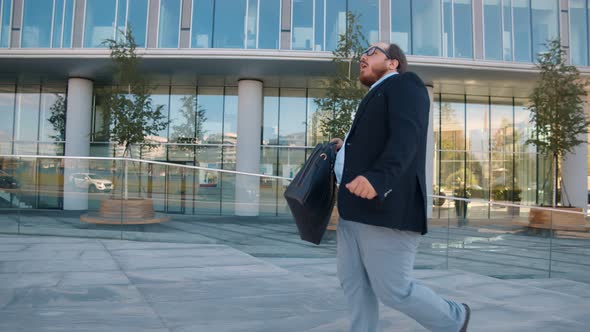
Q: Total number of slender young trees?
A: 3